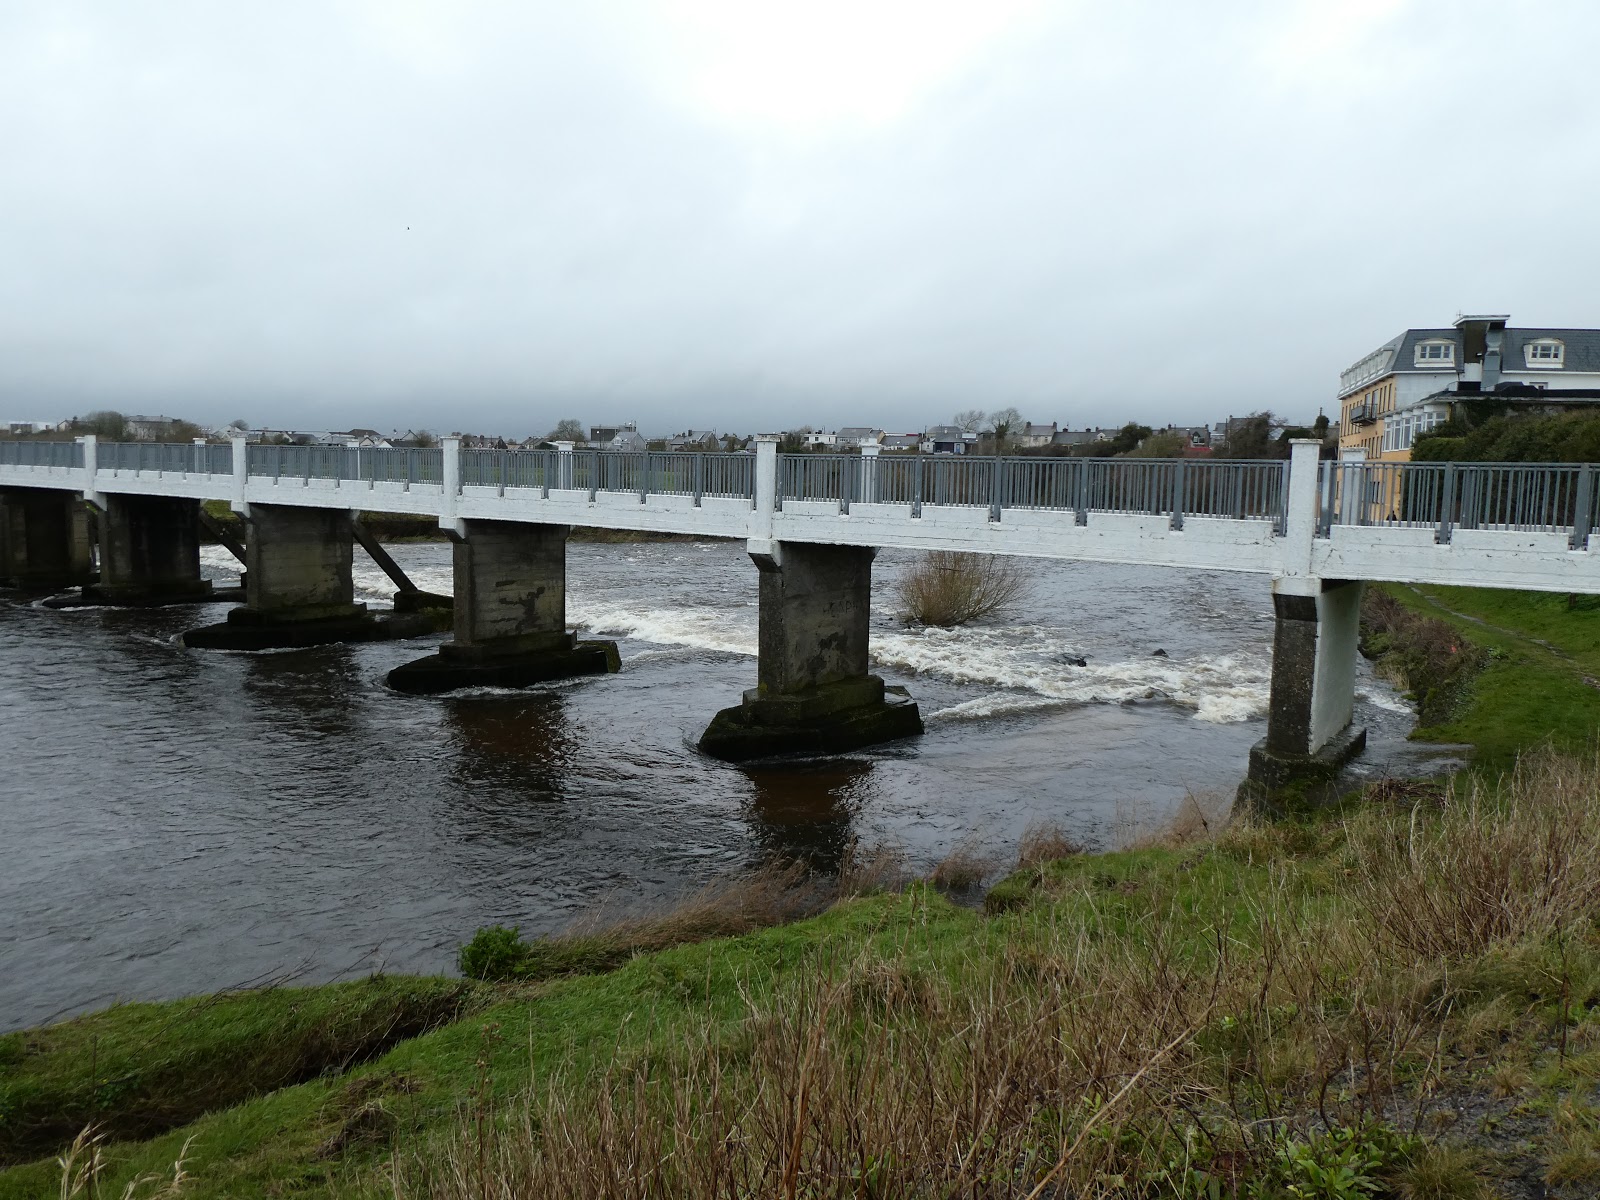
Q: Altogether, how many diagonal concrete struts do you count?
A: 2